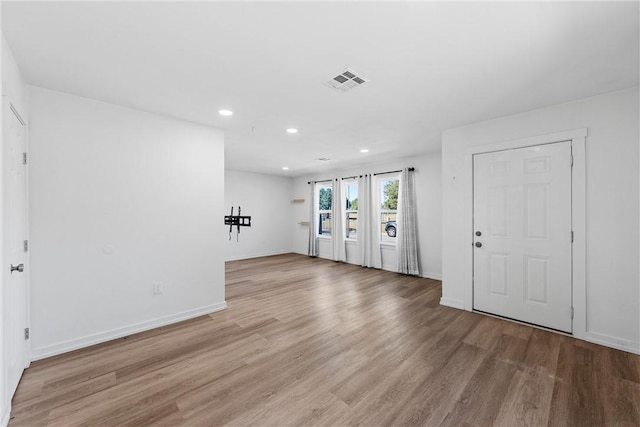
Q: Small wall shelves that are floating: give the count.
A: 2